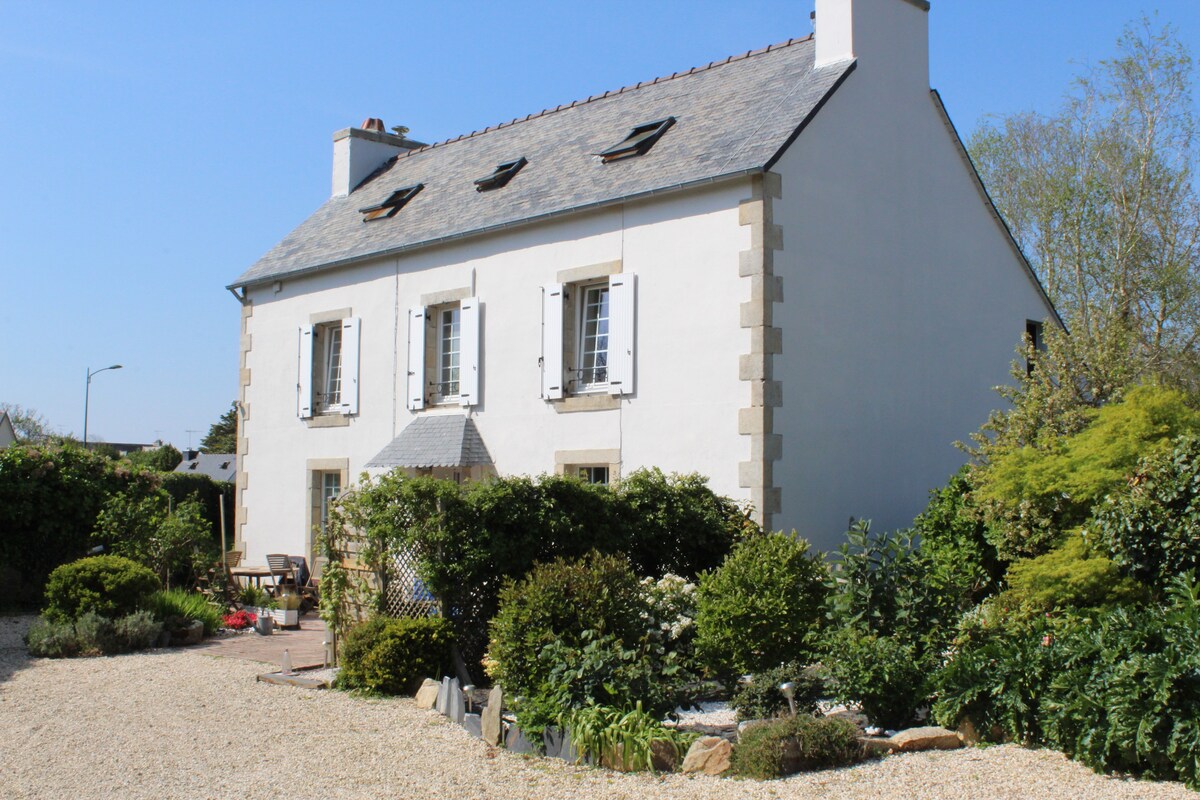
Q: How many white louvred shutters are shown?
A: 6